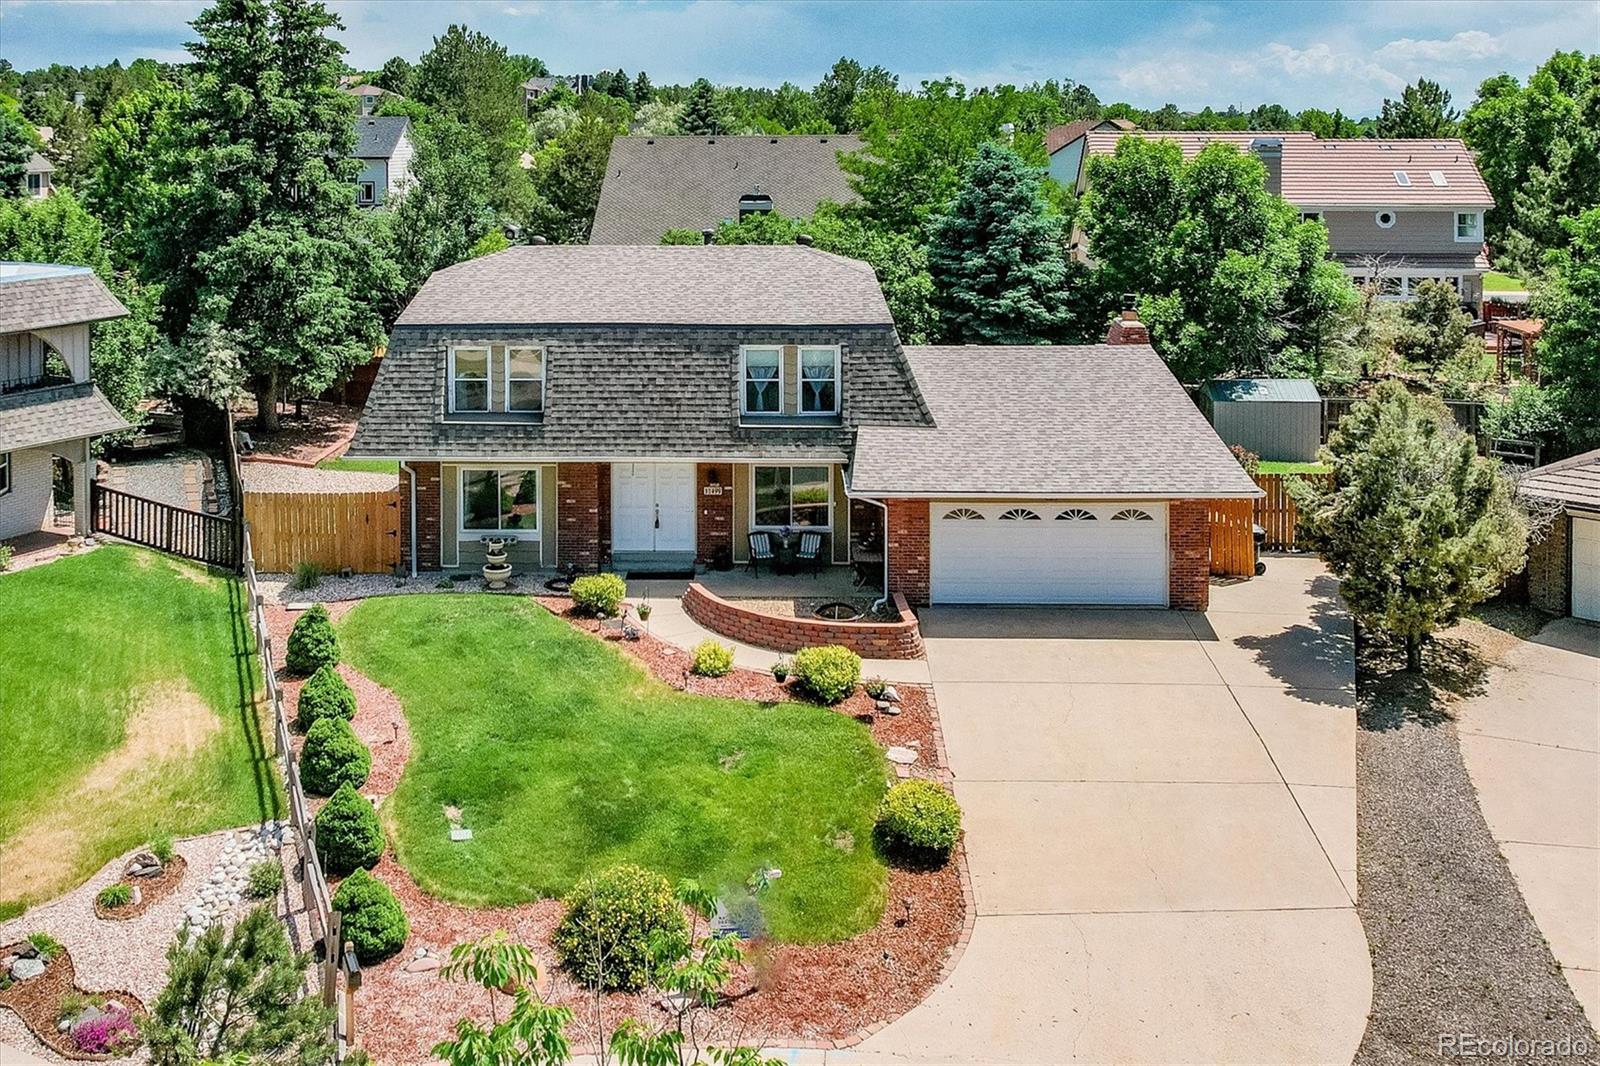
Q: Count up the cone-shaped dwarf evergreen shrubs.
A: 5